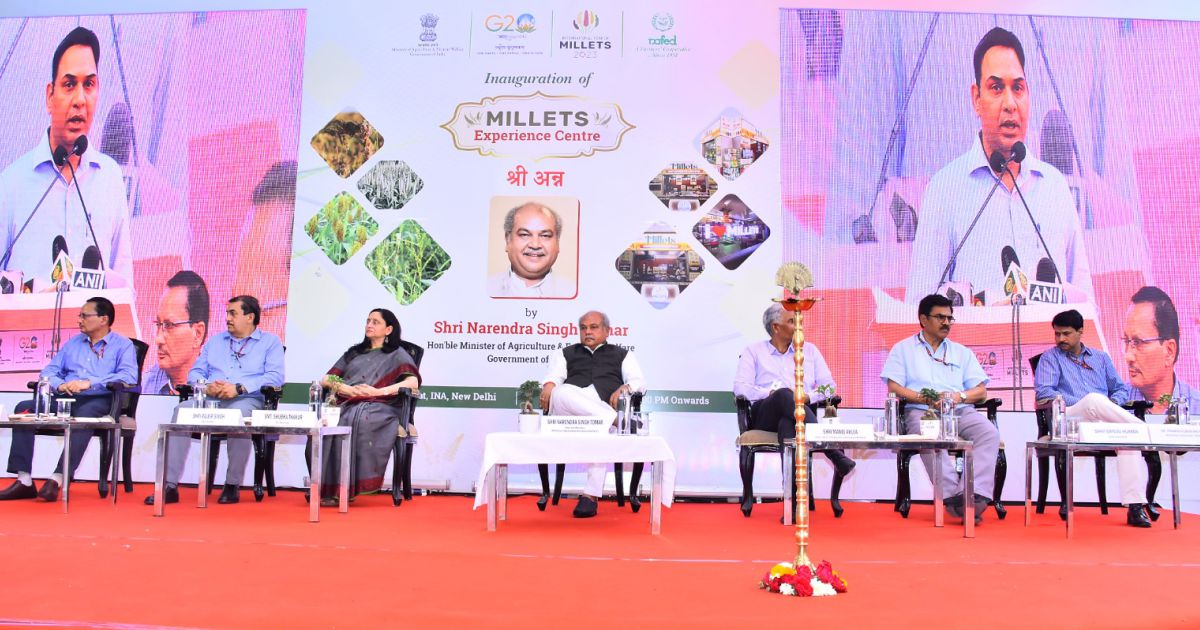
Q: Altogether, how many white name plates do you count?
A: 6